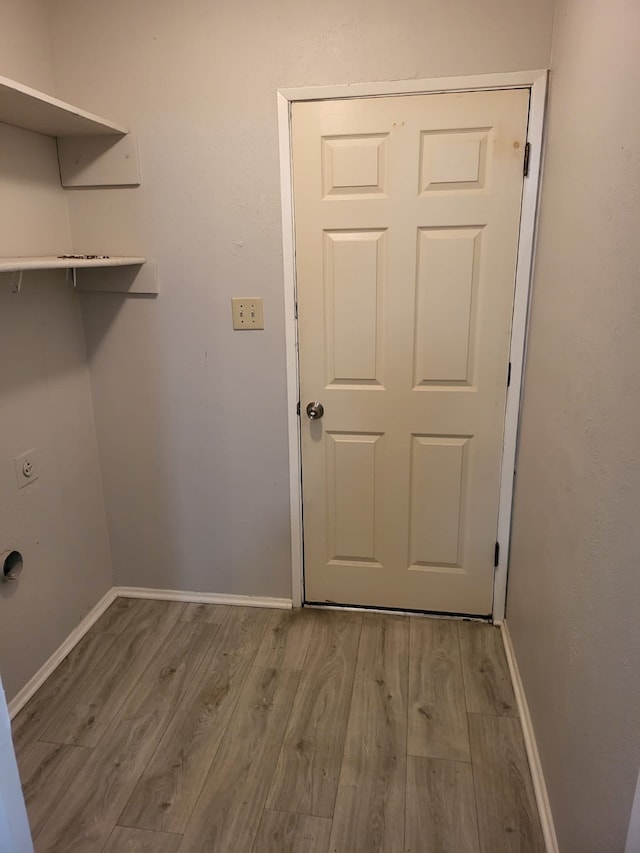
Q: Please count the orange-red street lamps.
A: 0